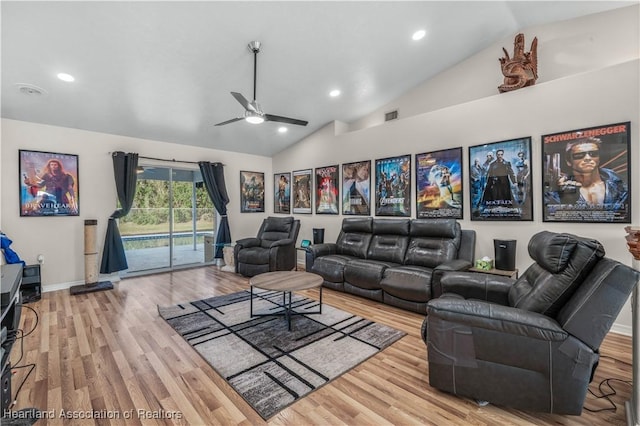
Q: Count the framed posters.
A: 10